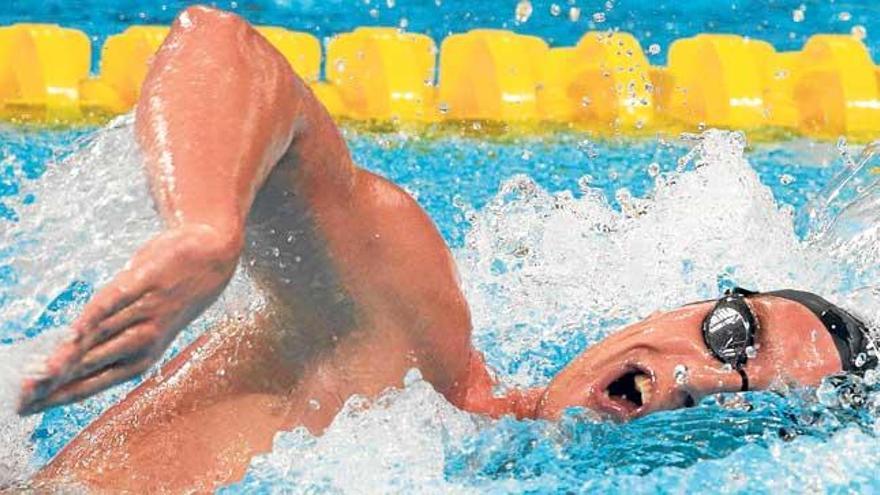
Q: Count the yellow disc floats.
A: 8